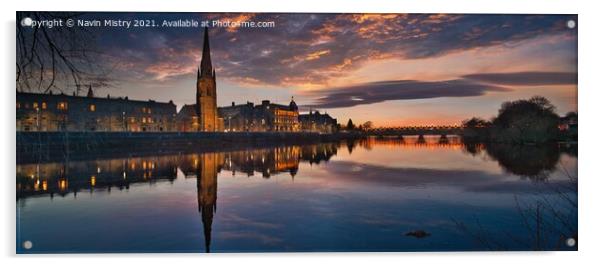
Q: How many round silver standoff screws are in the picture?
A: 4